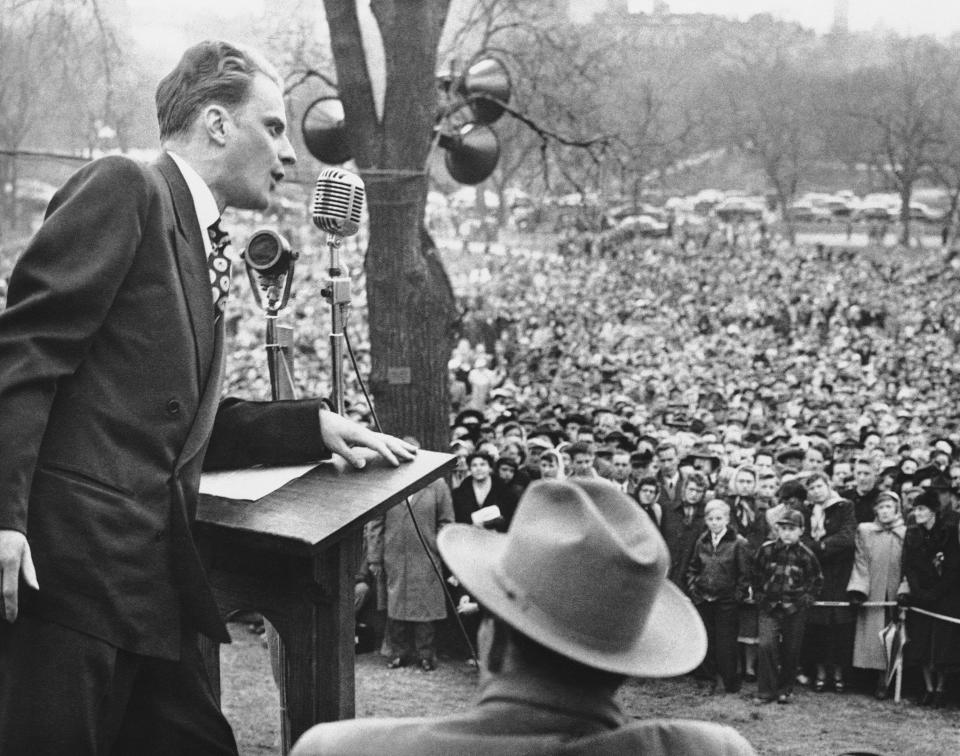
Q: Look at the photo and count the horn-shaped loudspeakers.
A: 3